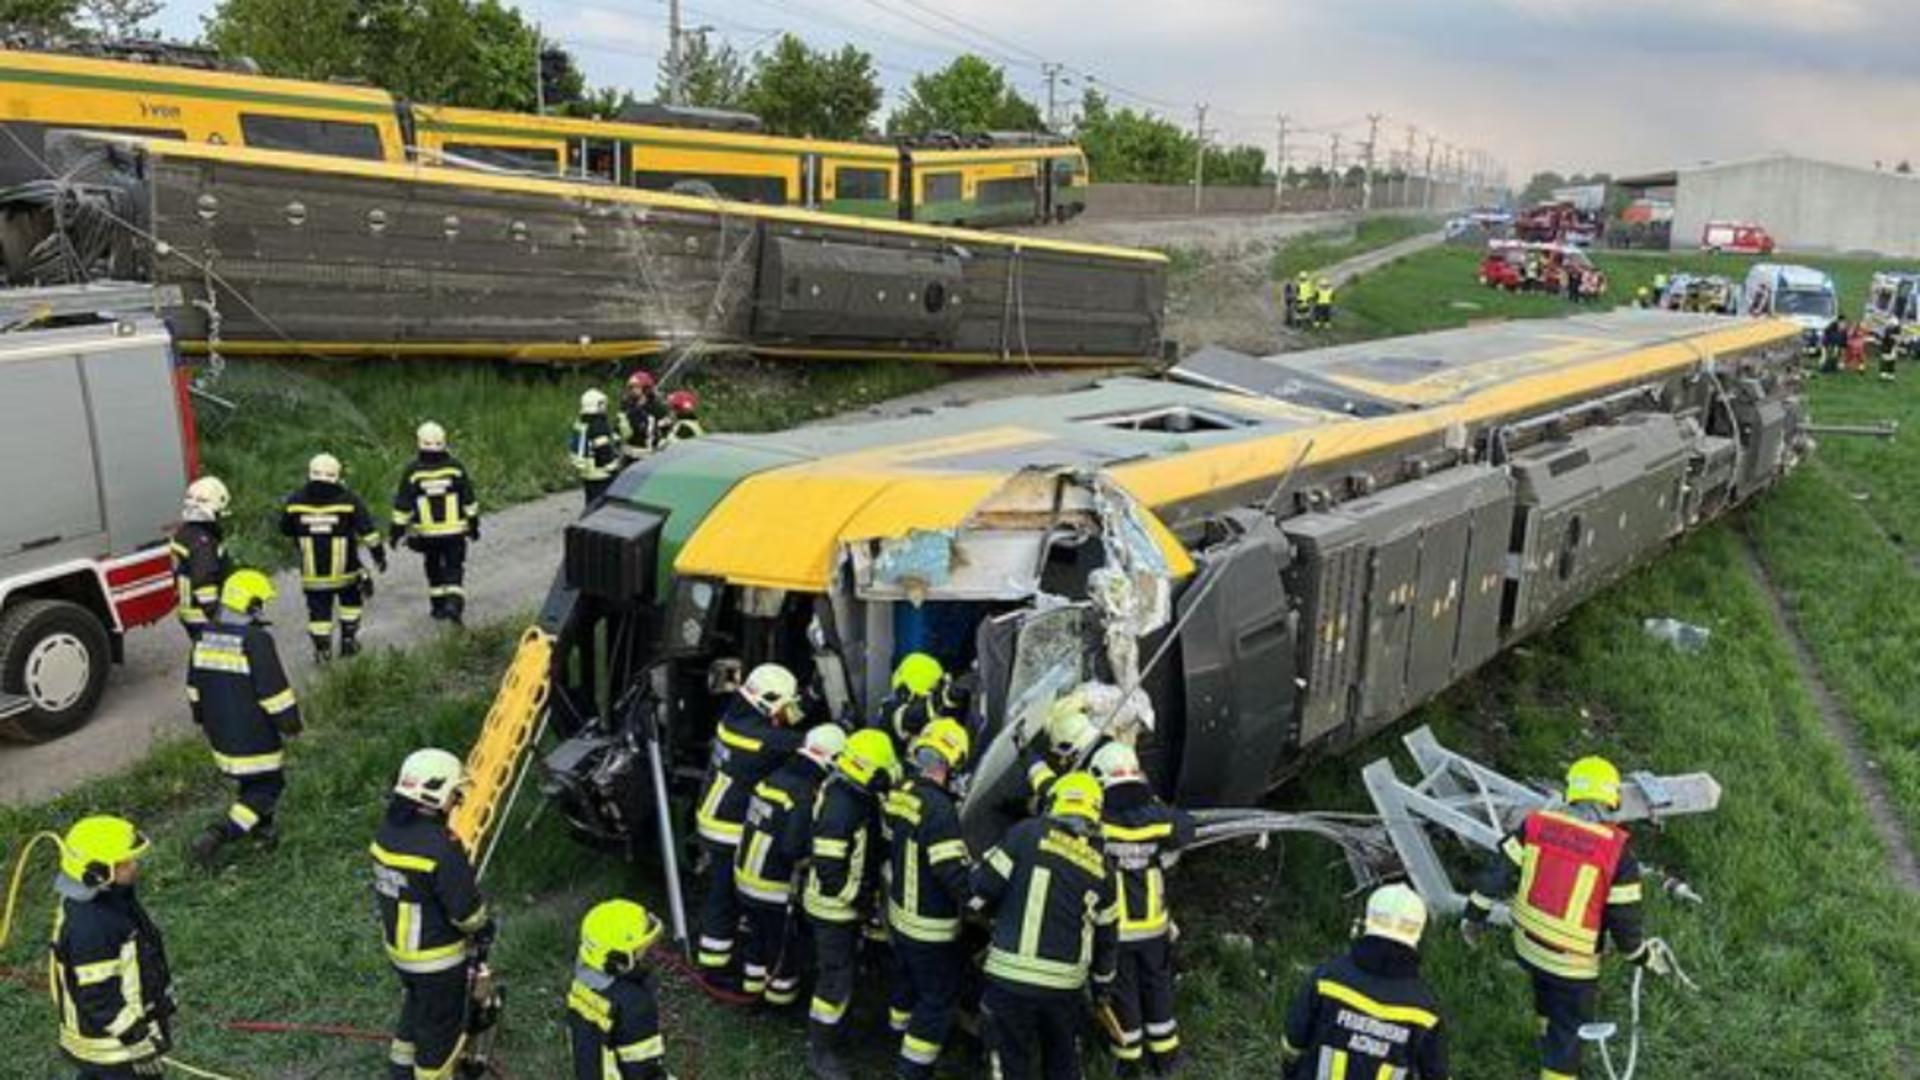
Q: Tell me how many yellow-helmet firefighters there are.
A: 8